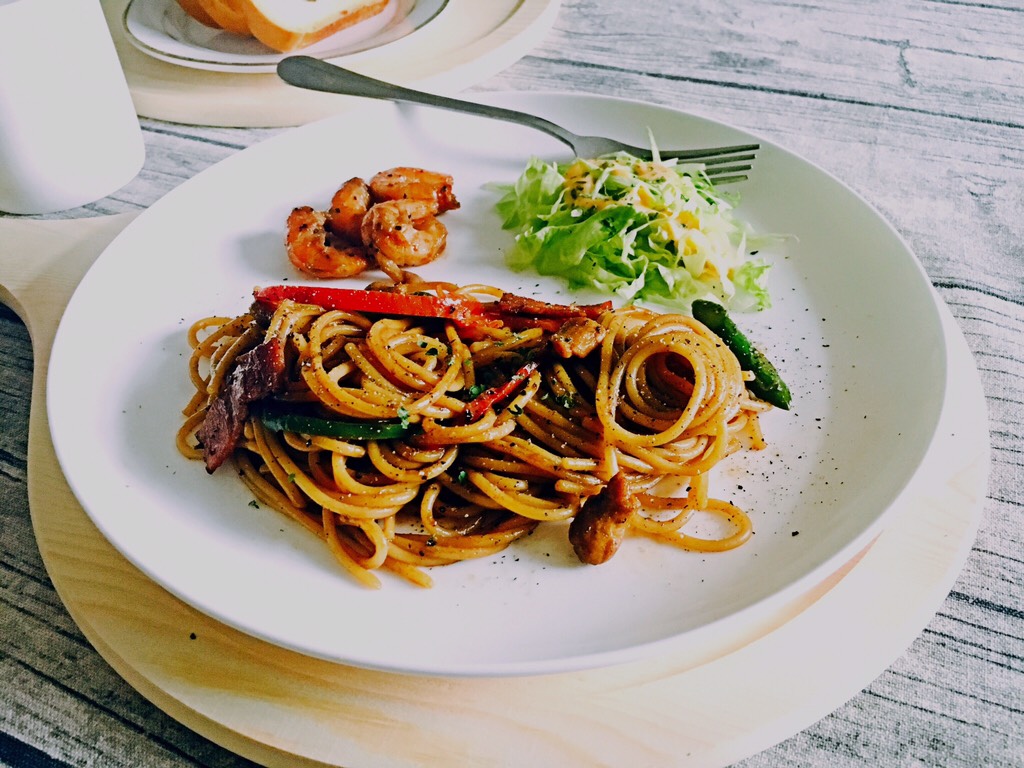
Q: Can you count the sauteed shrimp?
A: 4